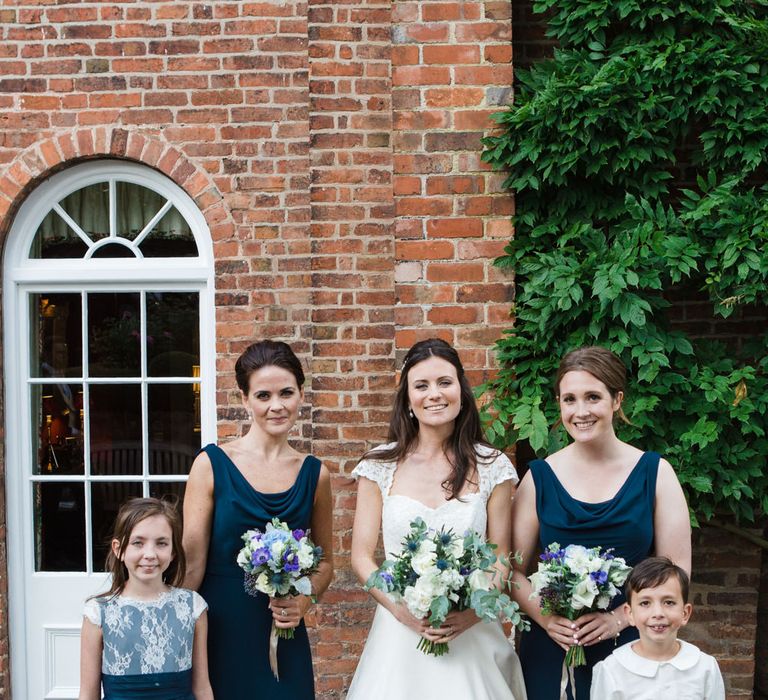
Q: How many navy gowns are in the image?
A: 2